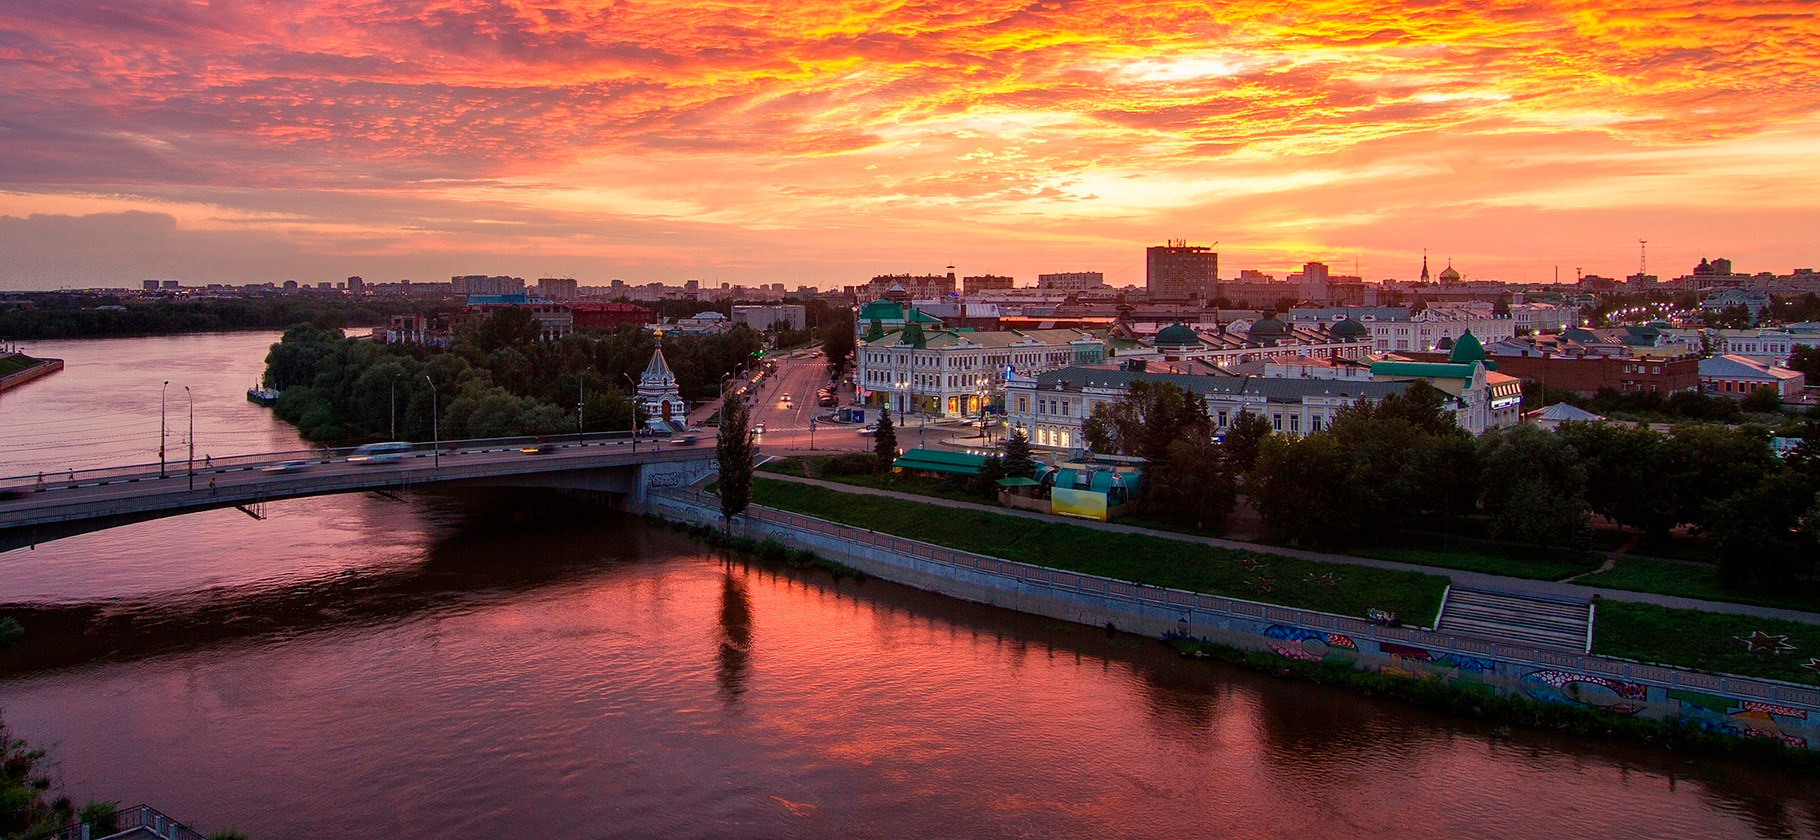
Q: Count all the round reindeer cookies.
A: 0